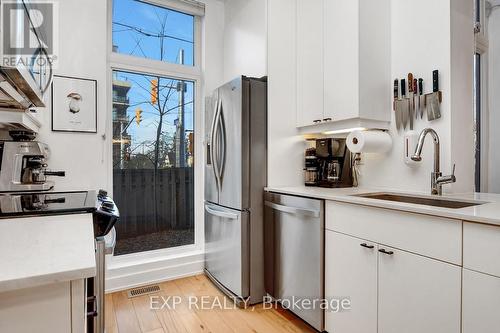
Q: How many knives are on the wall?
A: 6